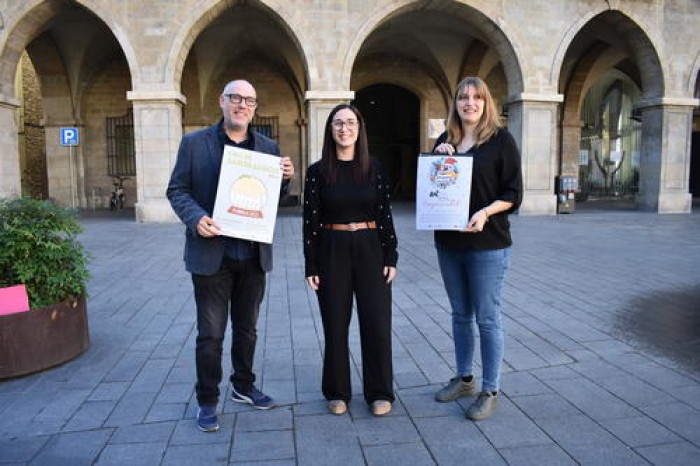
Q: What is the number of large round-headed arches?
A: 4